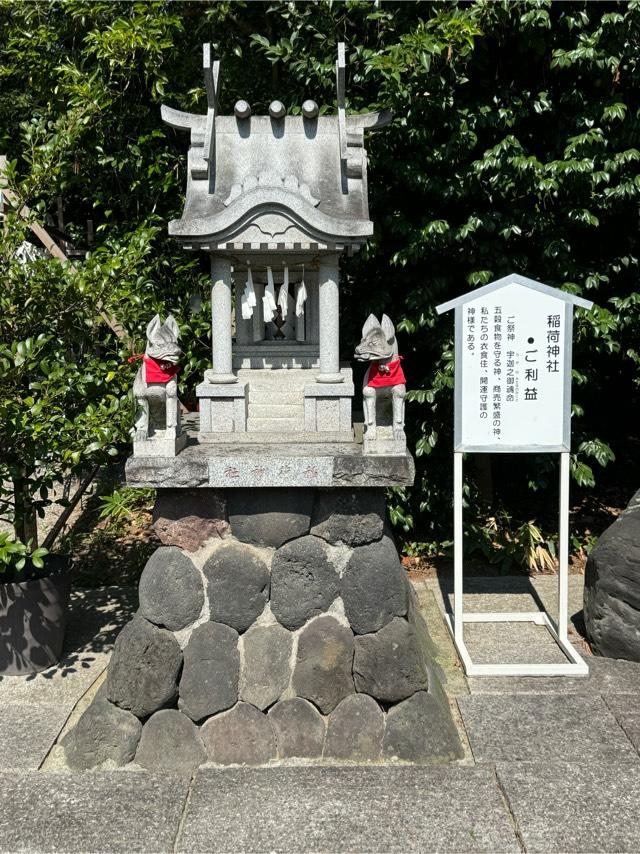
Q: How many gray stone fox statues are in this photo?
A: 2